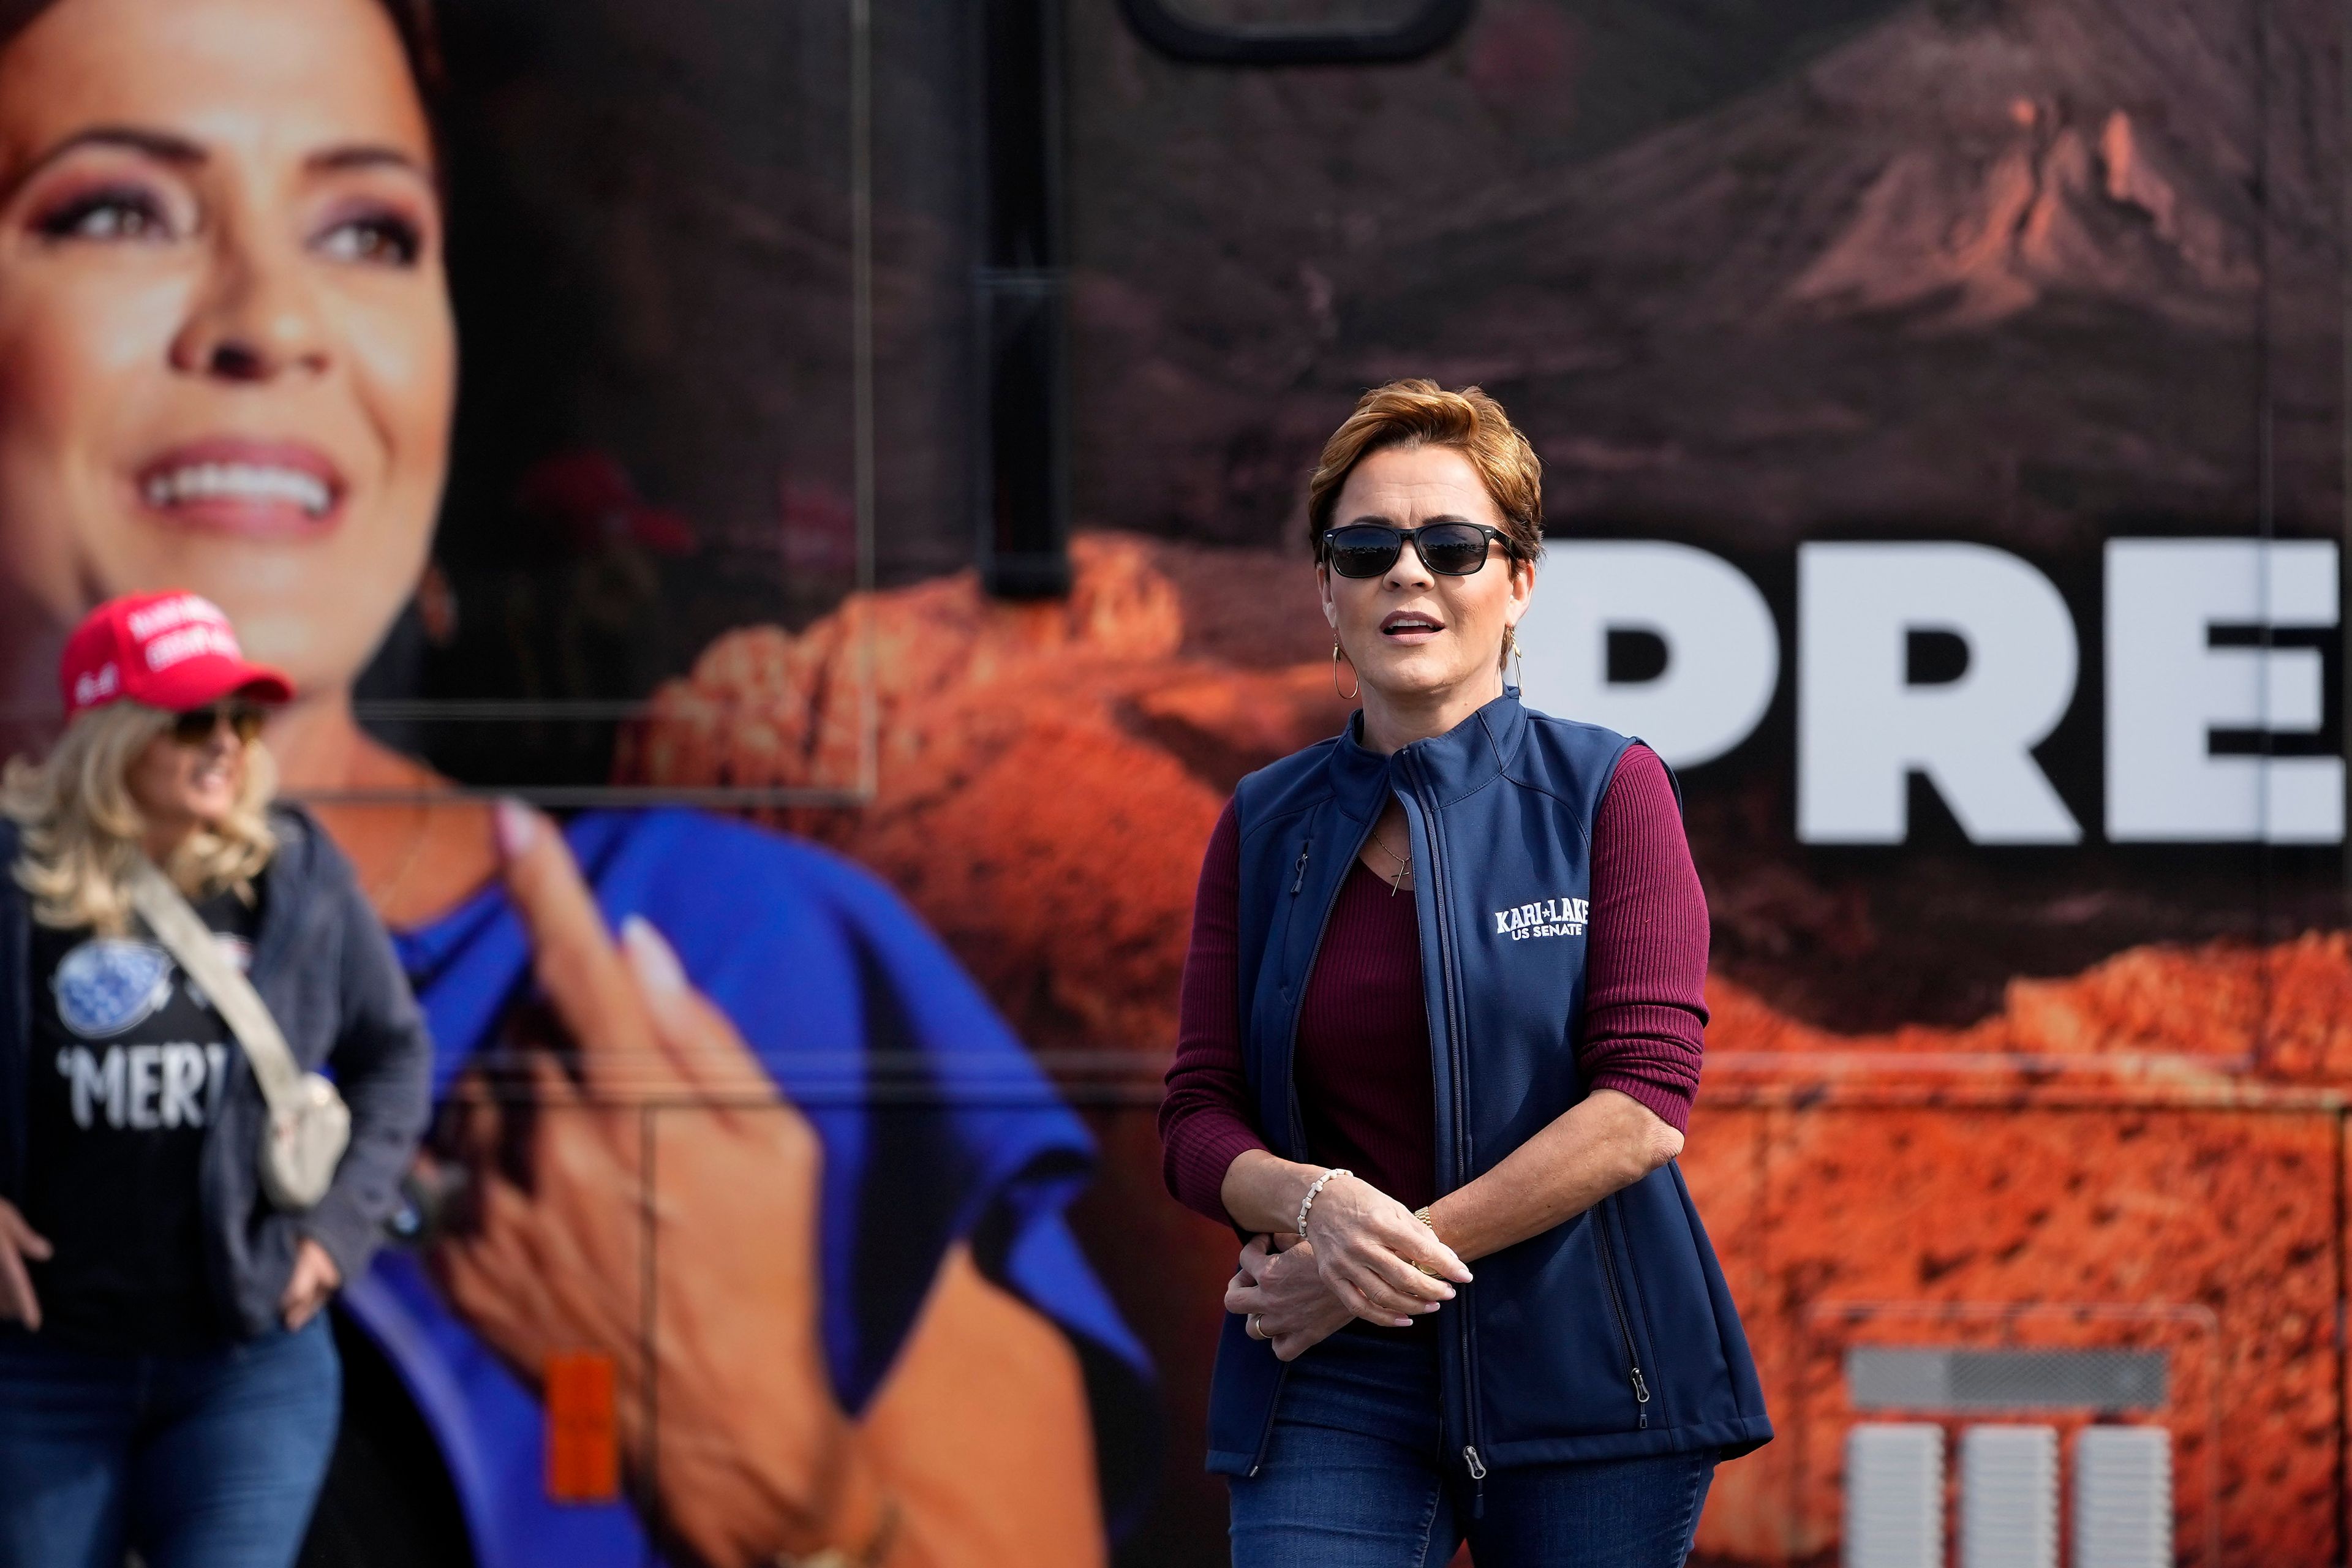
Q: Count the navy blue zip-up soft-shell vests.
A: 1